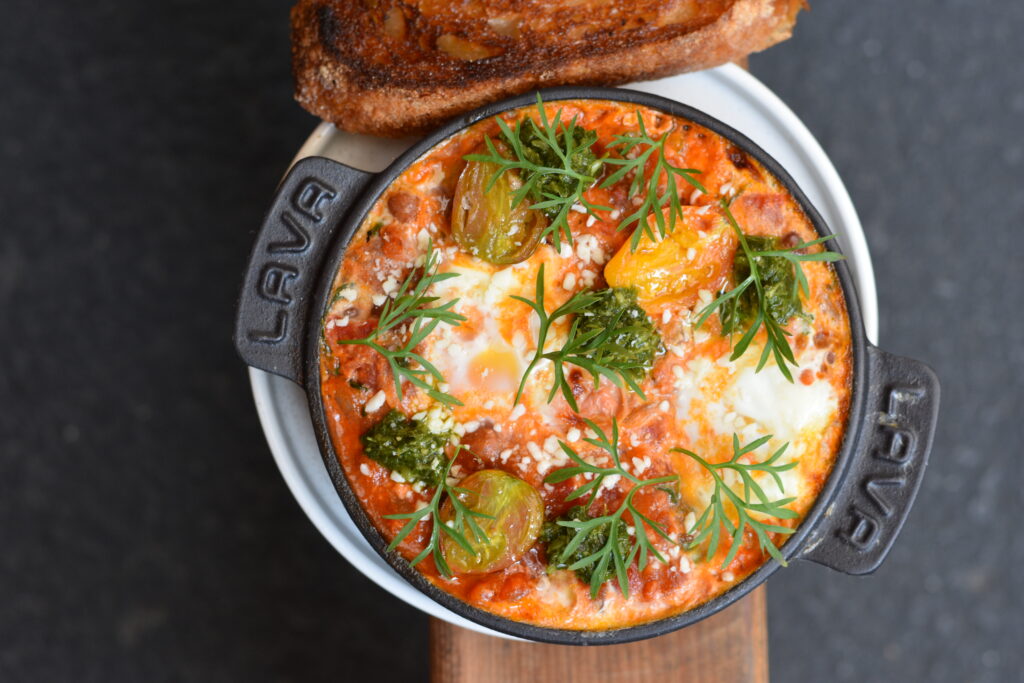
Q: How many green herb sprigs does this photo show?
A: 8